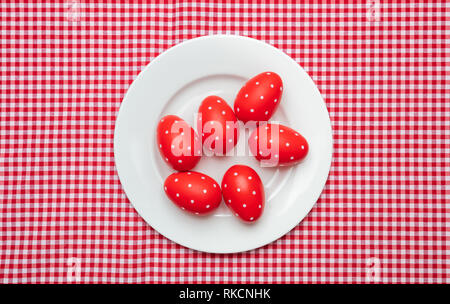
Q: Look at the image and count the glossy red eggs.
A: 6